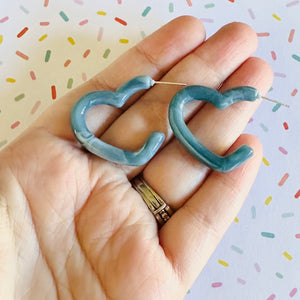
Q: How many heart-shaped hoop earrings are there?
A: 2